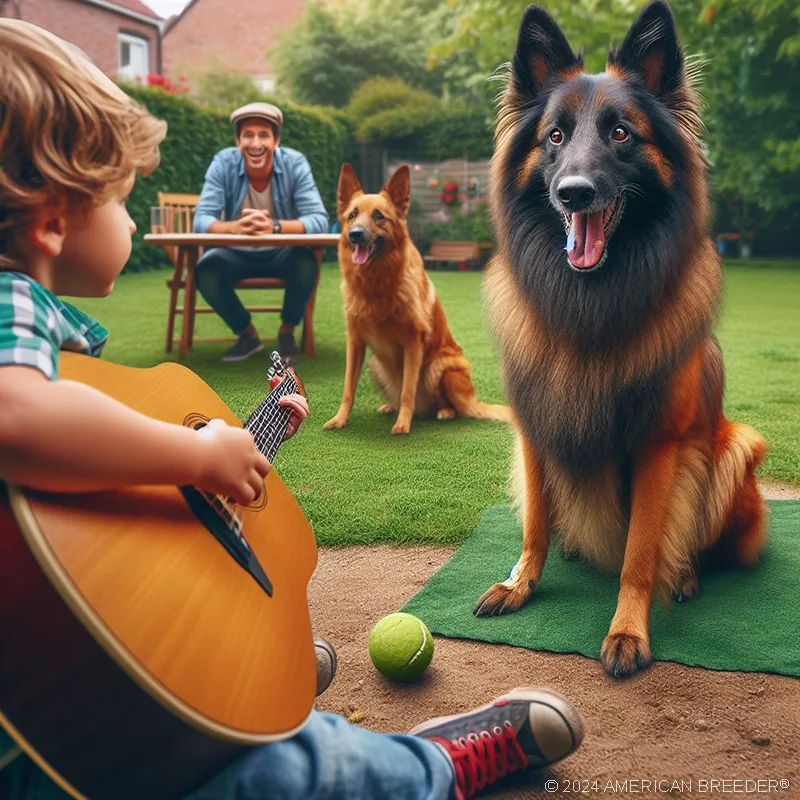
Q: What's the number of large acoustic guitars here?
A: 1